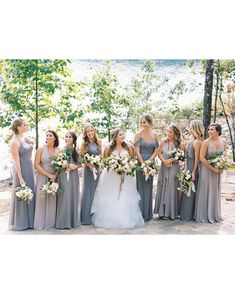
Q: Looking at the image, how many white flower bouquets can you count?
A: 9